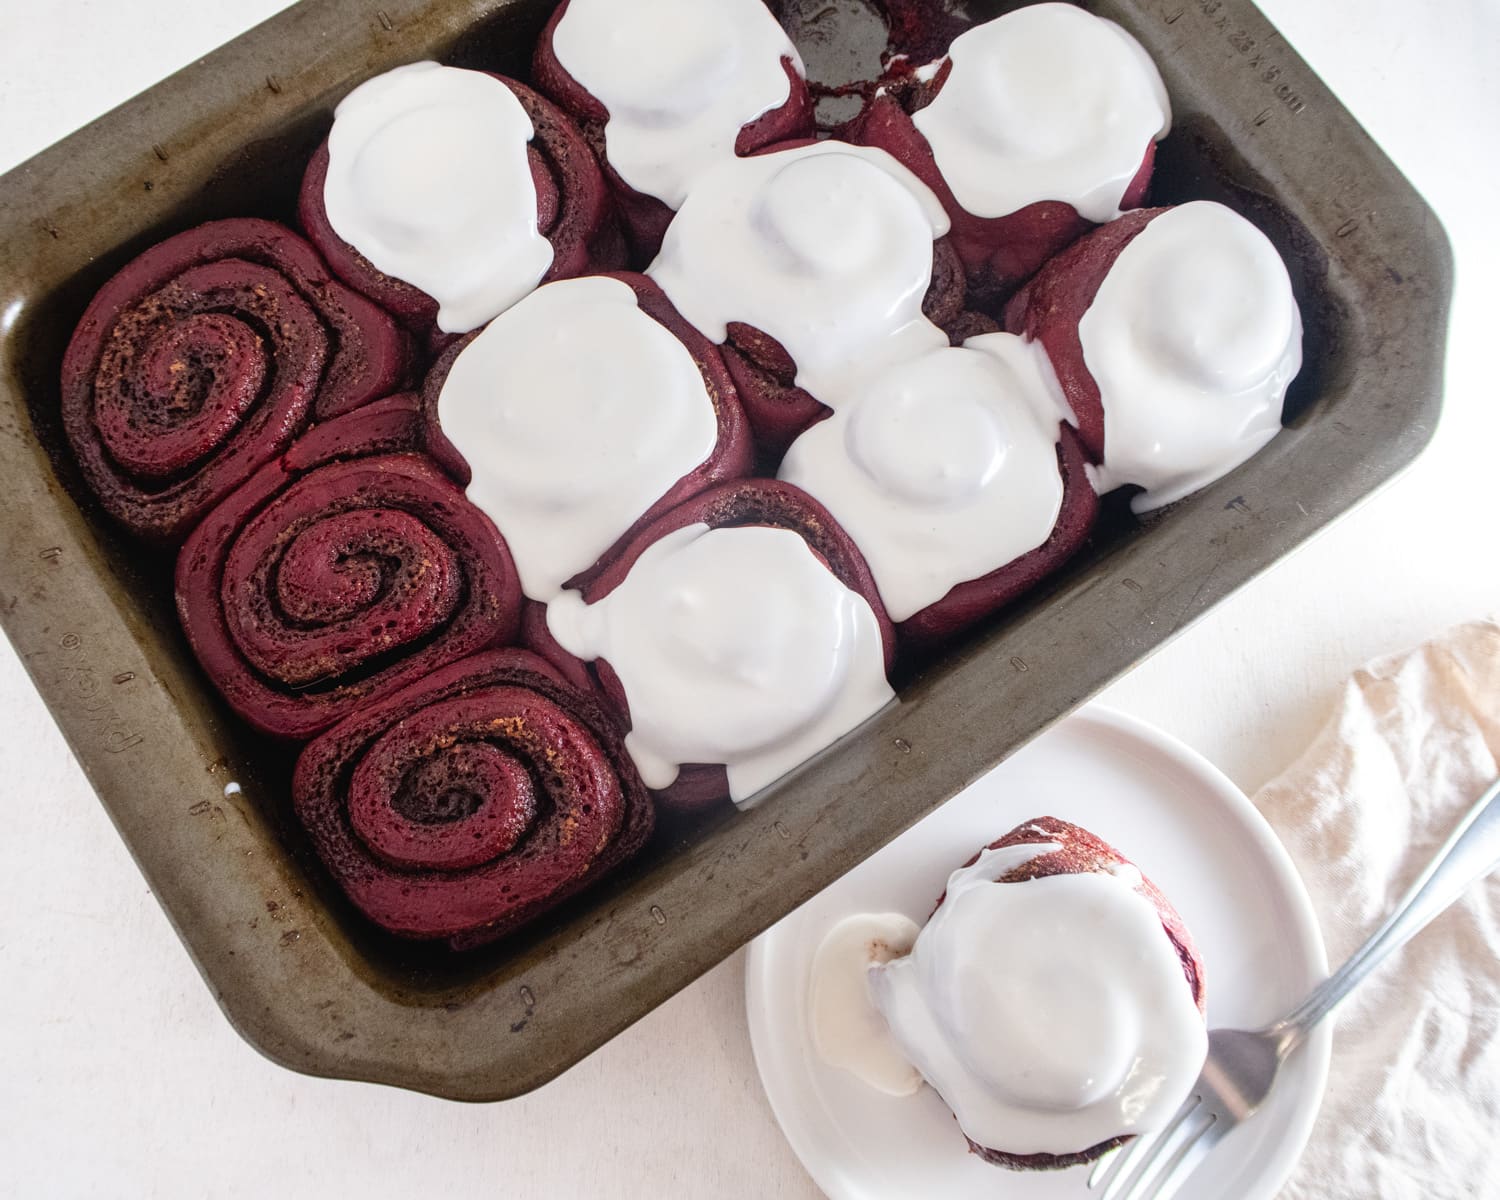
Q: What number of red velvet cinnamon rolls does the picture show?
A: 12